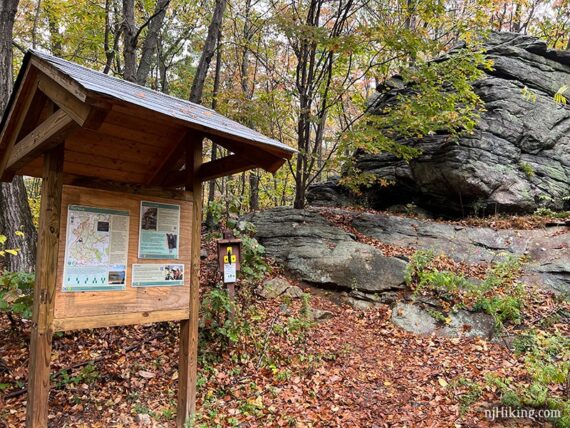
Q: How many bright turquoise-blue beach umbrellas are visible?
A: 0